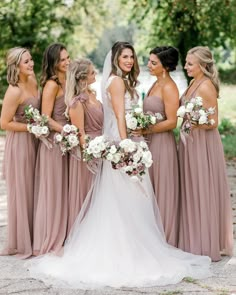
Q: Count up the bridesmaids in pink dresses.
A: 5